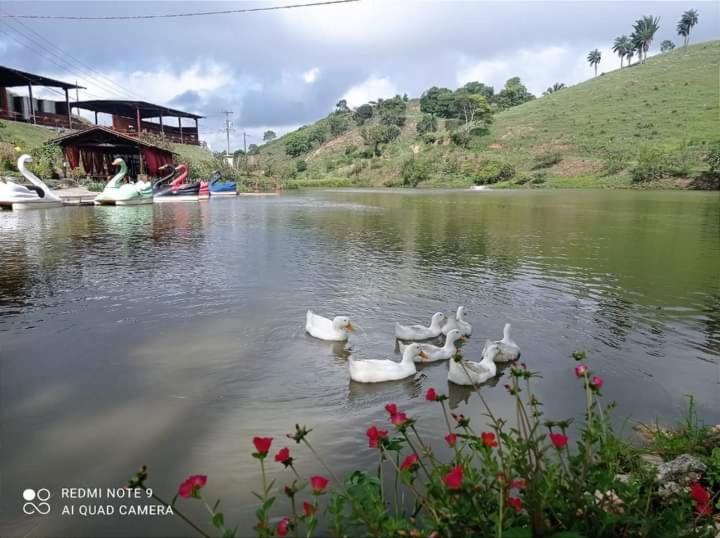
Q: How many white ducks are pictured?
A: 7